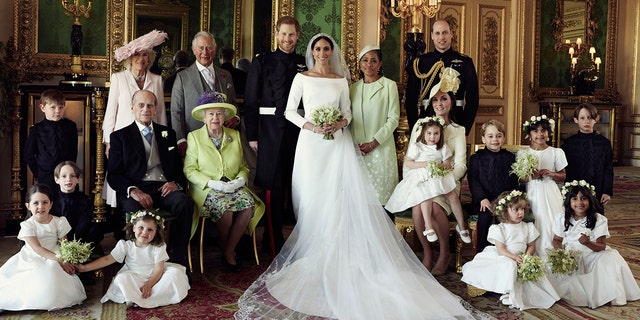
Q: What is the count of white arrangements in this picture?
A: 6